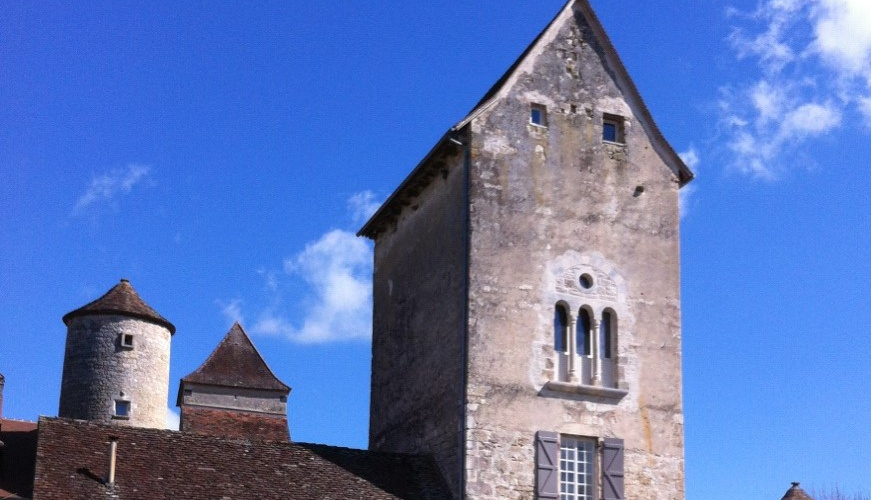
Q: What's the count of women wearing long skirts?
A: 0